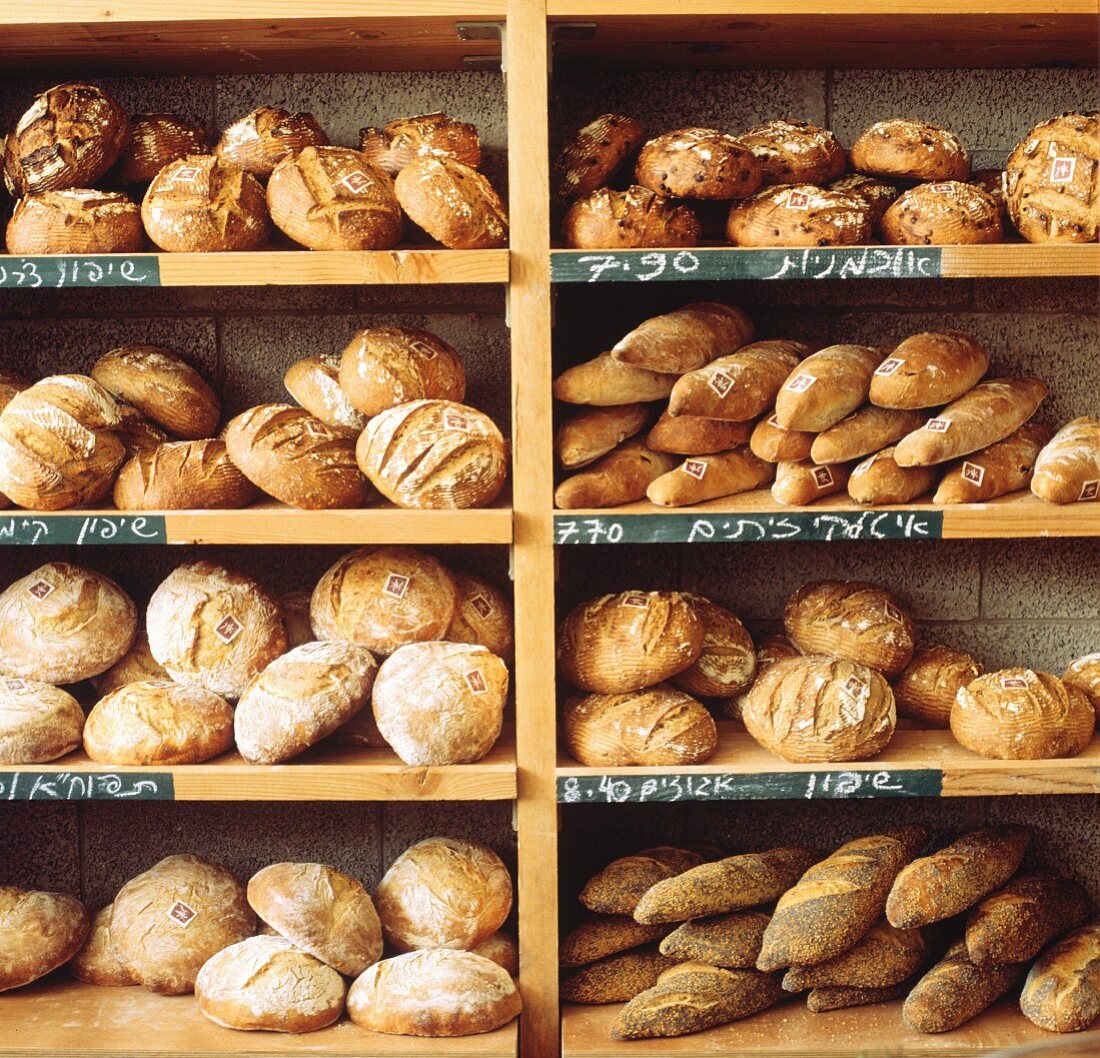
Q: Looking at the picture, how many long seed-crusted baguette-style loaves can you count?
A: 13